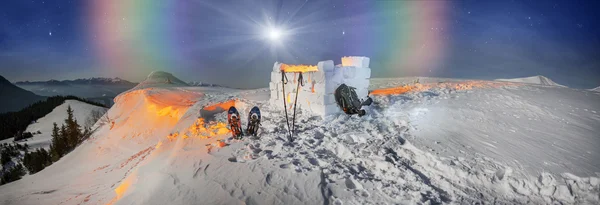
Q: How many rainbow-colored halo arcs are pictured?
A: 2